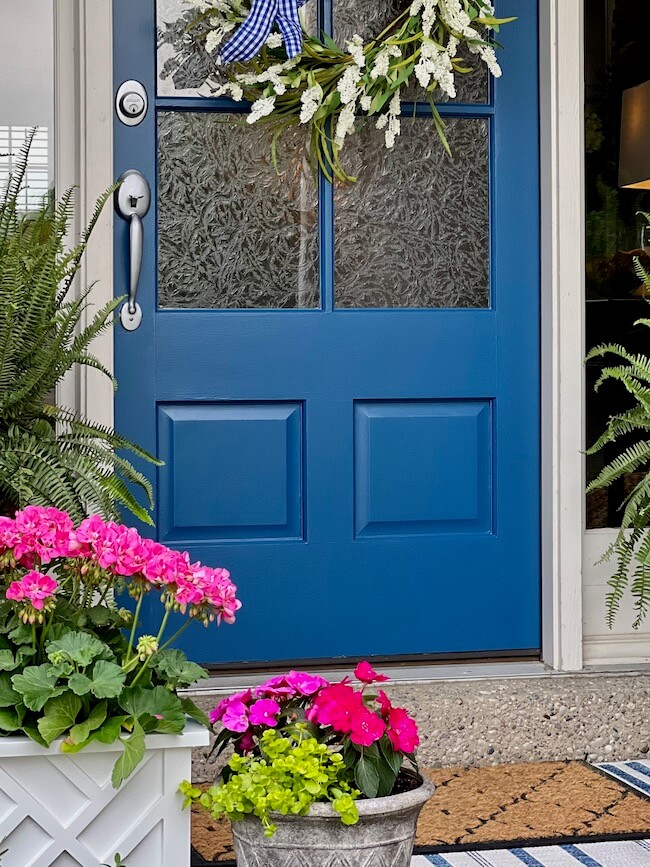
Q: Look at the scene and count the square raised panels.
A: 2